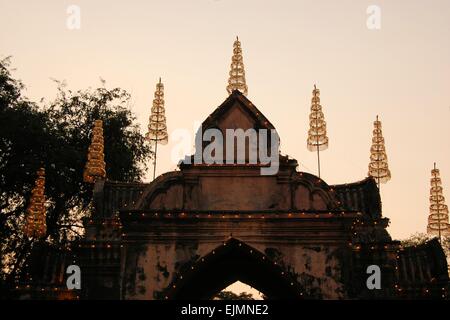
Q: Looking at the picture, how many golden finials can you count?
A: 7